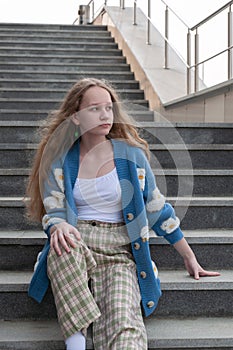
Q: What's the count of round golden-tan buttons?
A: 4